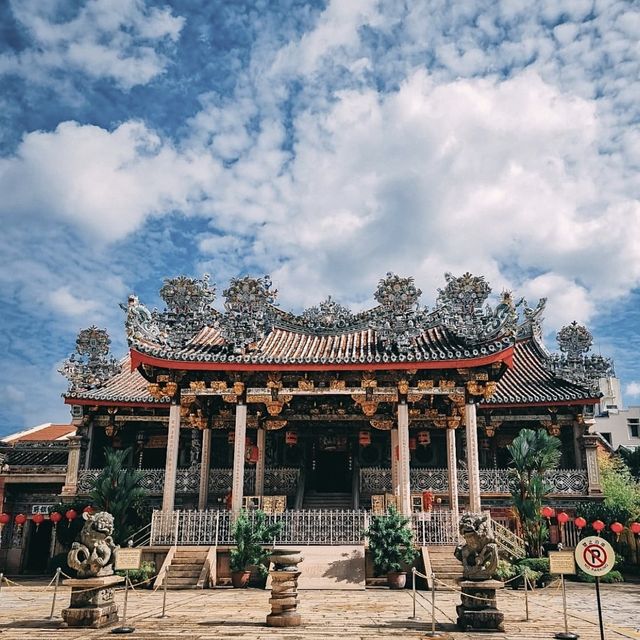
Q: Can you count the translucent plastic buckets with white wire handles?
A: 0